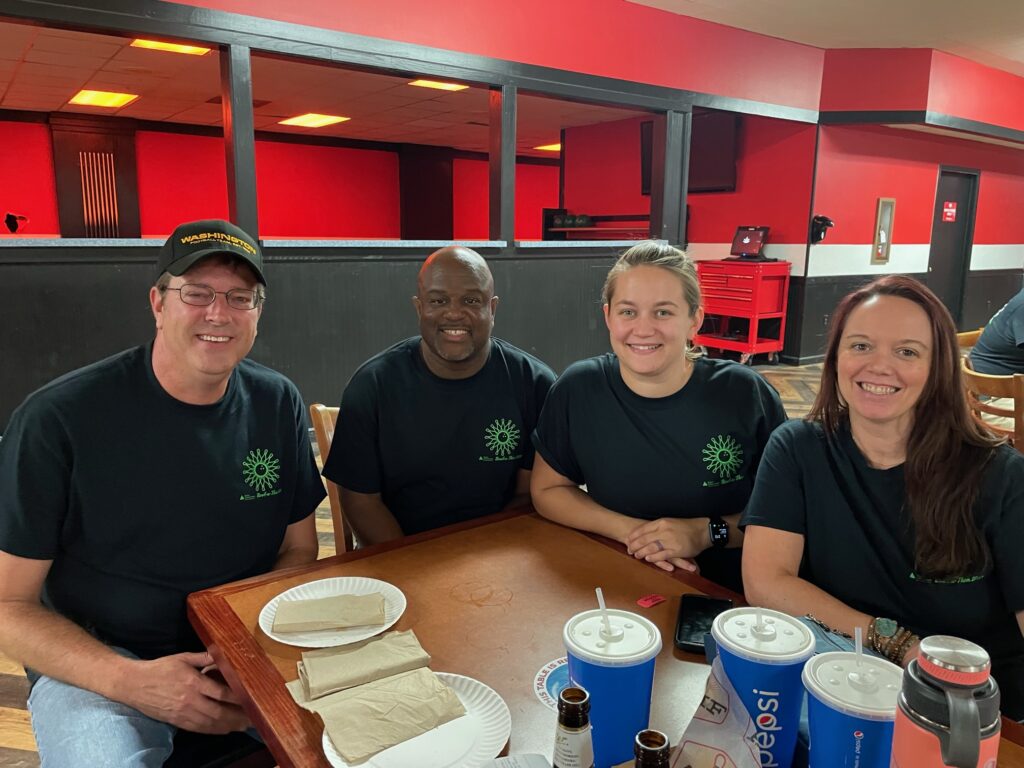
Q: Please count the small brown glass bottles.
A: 2